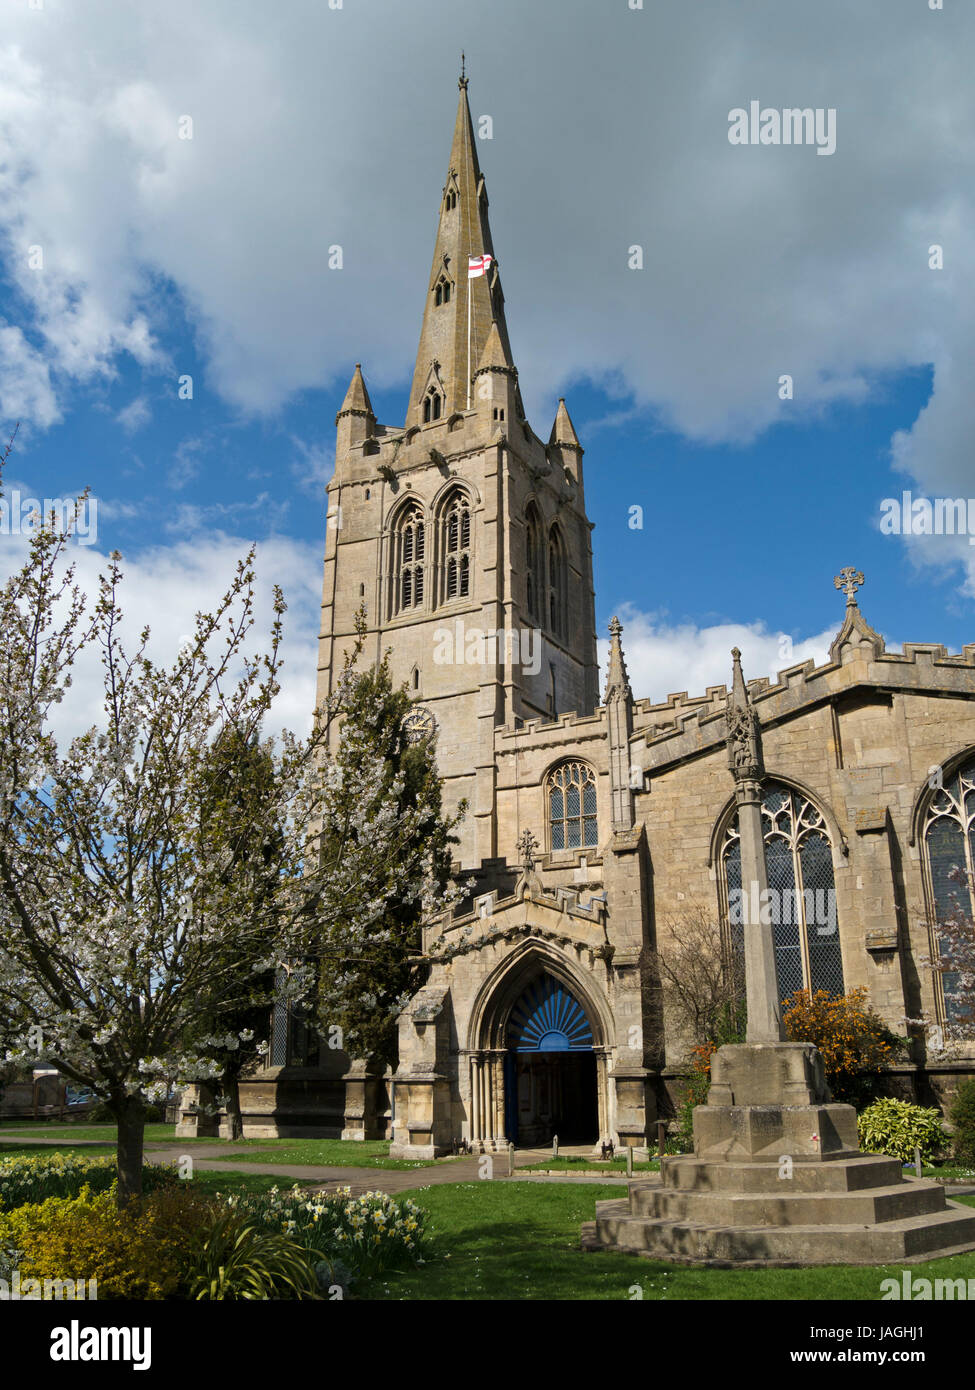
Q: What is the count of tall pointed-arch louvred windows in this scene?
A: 4